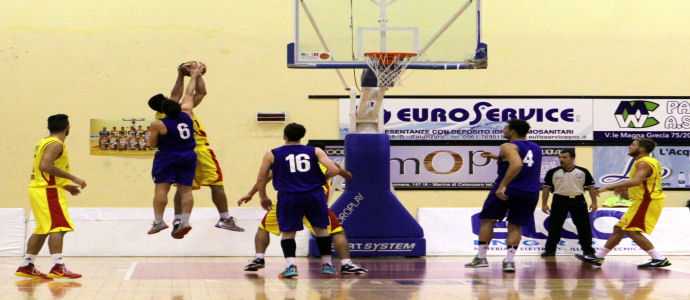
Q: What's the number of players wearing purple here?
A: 3